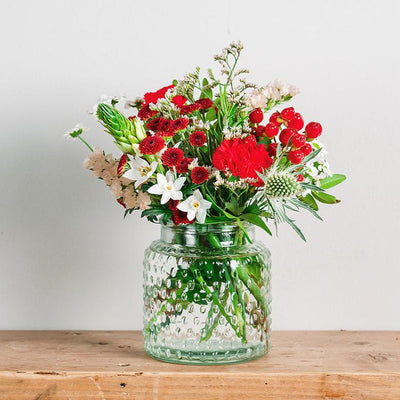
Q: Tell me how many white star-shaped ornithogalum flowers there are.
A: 3